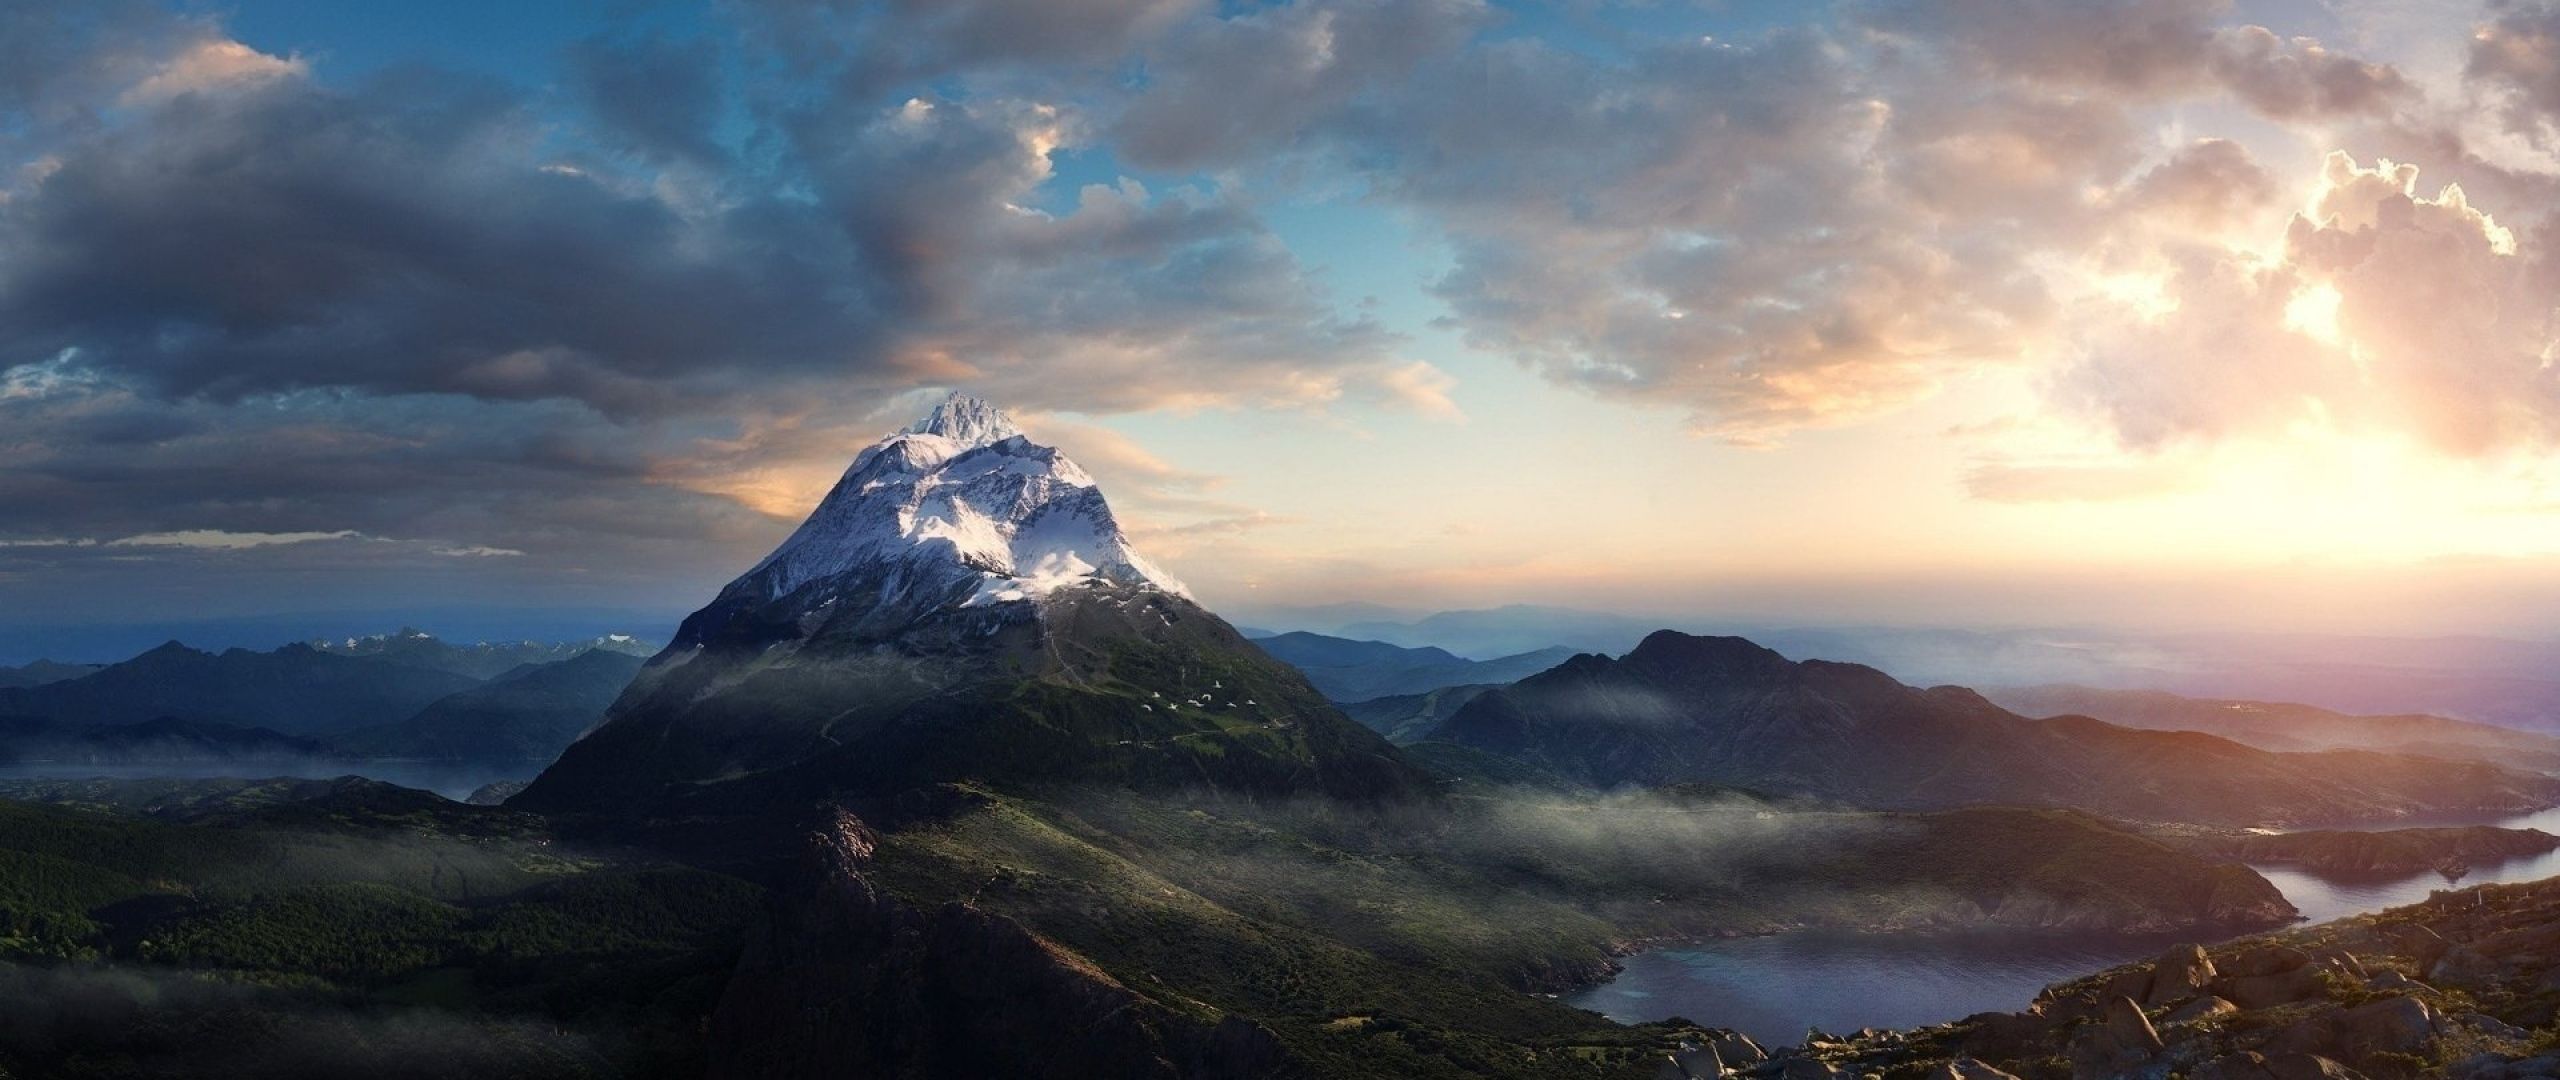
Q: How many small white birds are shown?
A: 8